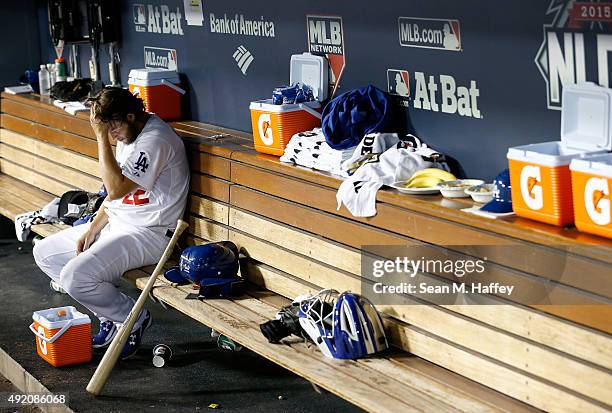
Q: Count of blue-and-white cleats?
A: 2